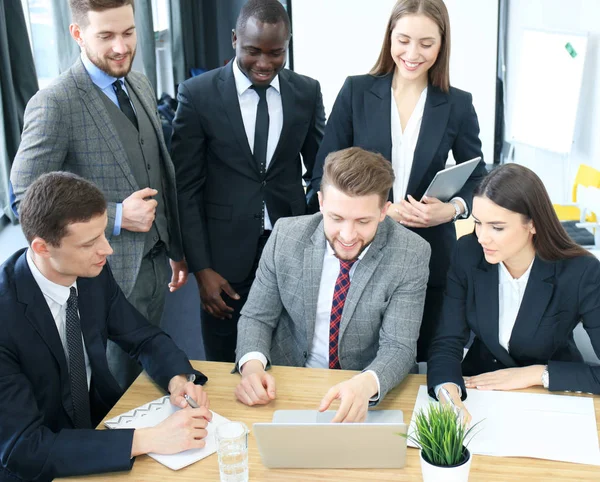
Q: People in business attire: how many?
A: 6